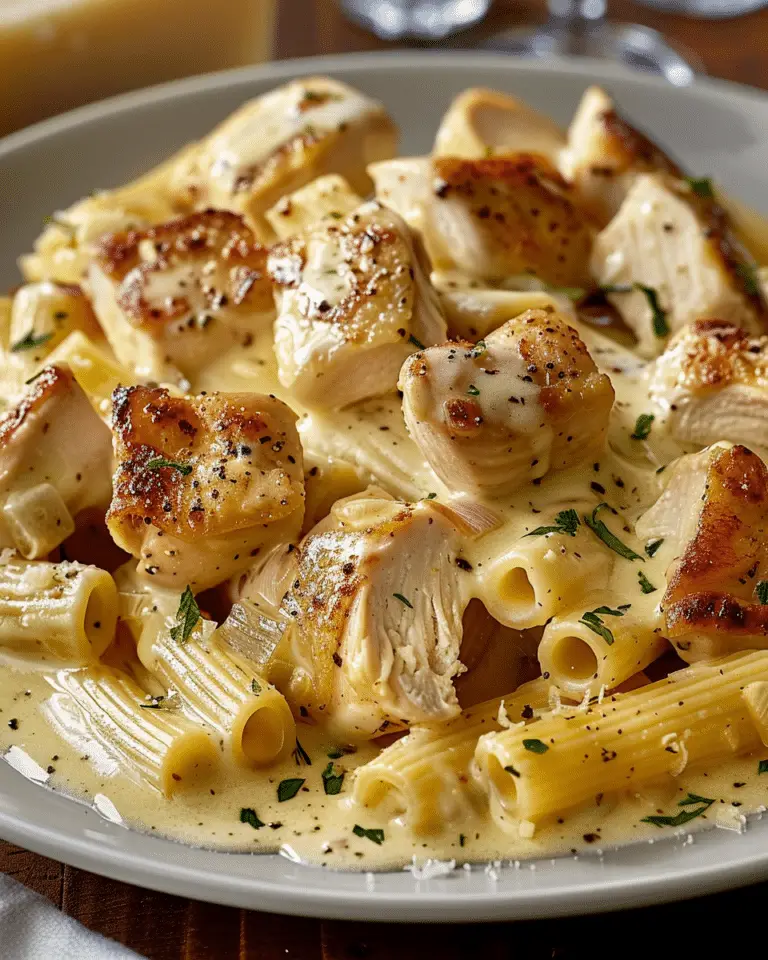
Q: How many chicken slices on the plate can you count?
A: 13